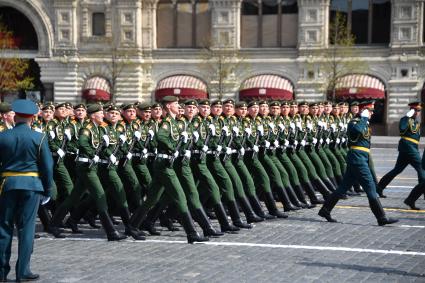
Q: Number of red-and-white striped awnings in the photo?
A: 4